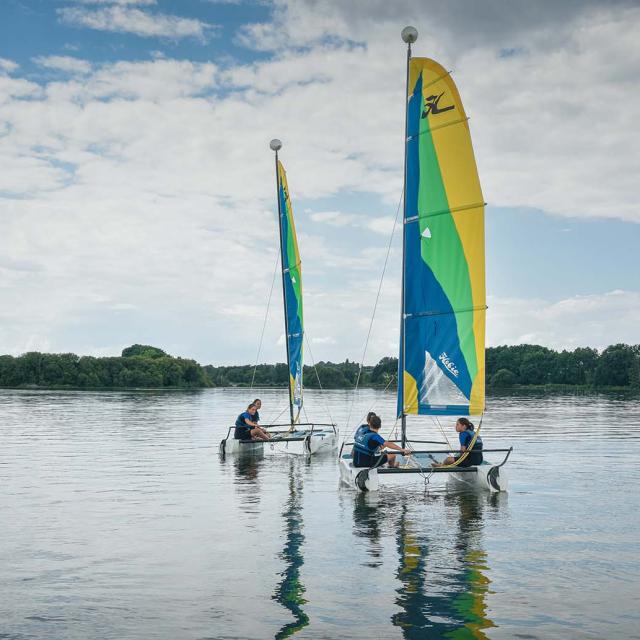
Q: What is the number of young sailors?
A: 5